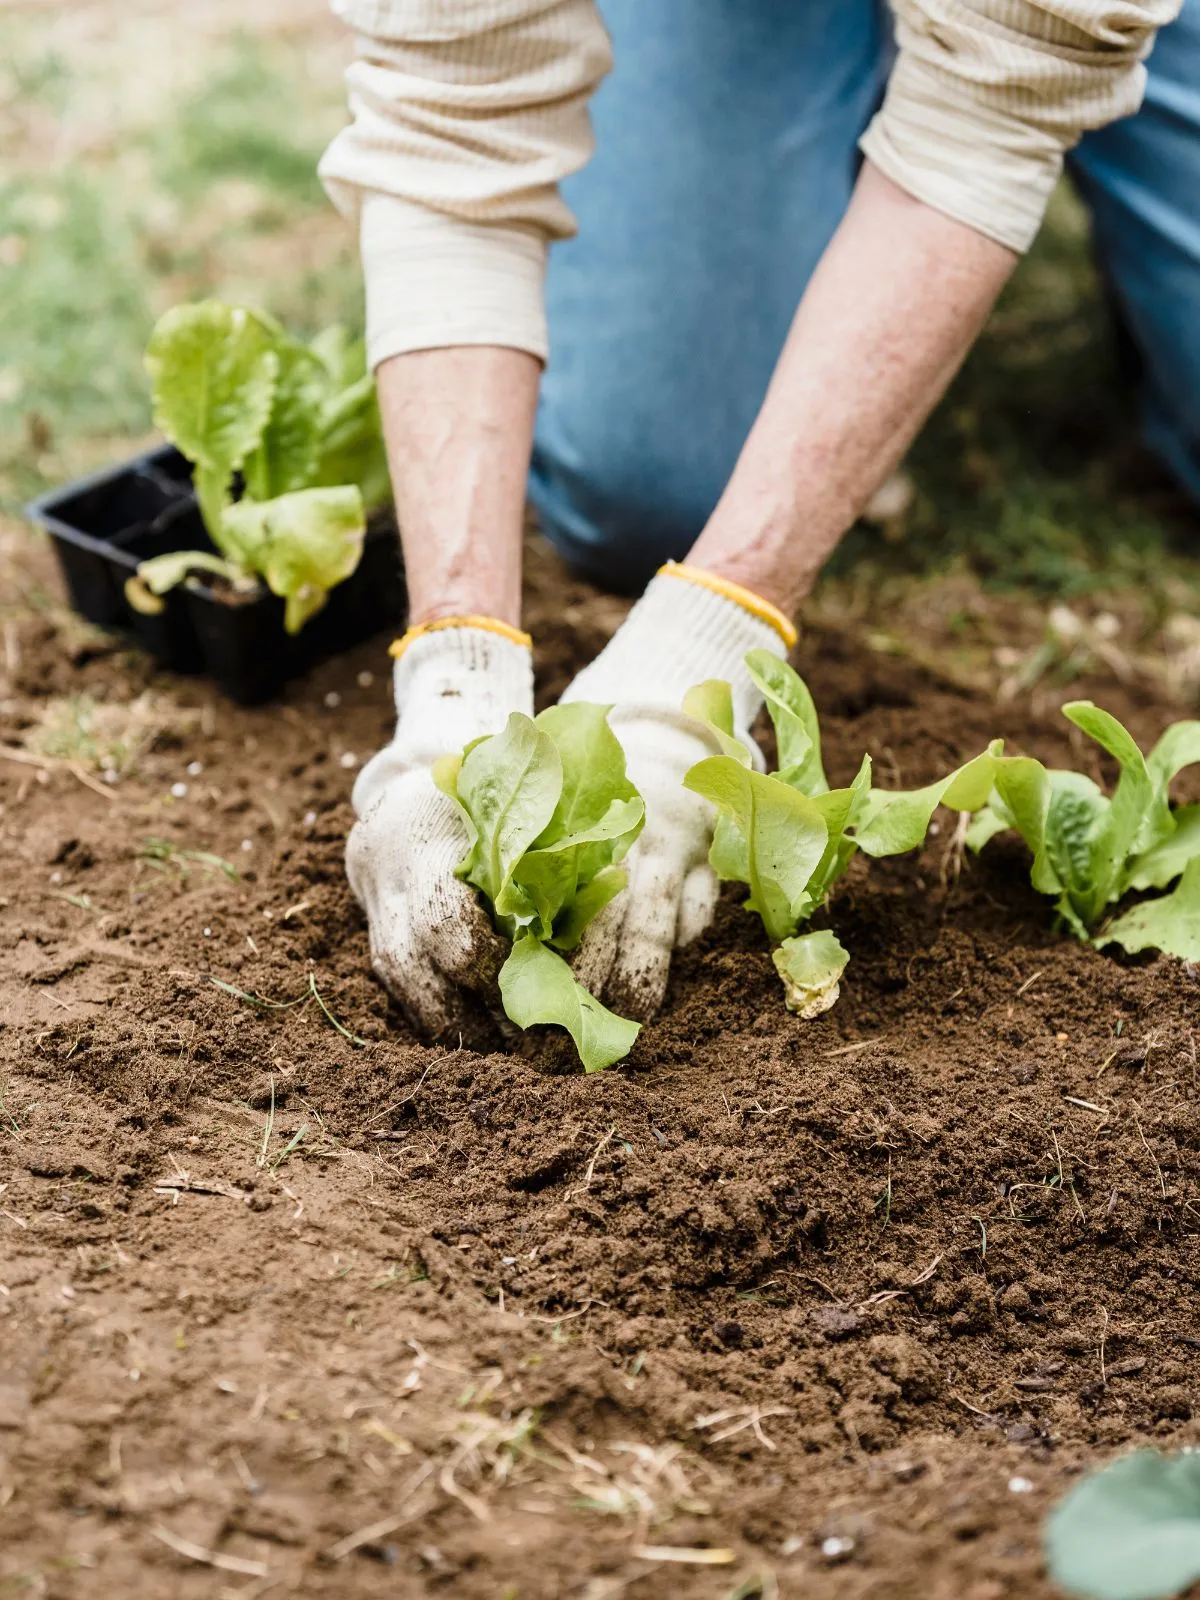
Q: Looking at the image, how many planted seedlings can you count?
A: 3